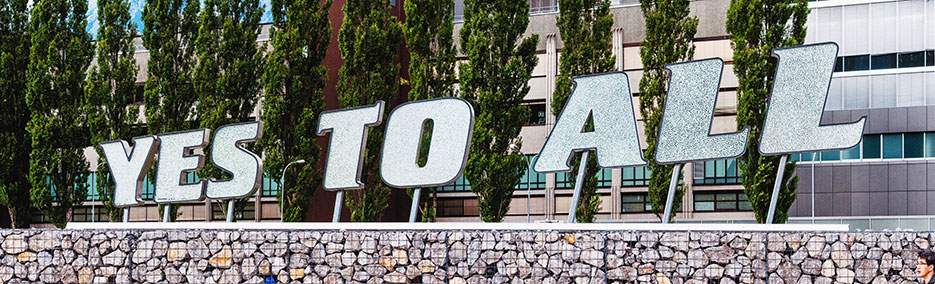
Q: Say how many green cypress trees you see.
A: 12